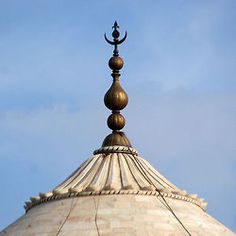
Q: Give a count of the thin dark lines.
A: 3